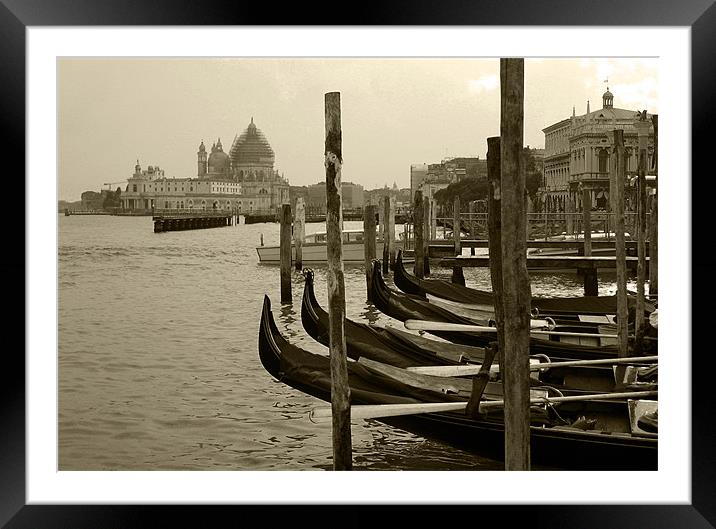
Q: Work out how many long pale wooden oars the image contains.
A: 3